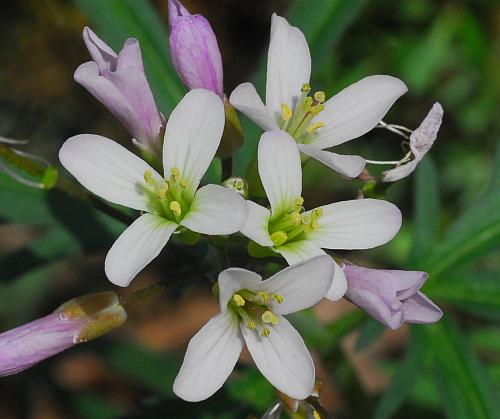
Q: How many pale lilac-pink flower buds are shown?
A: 4